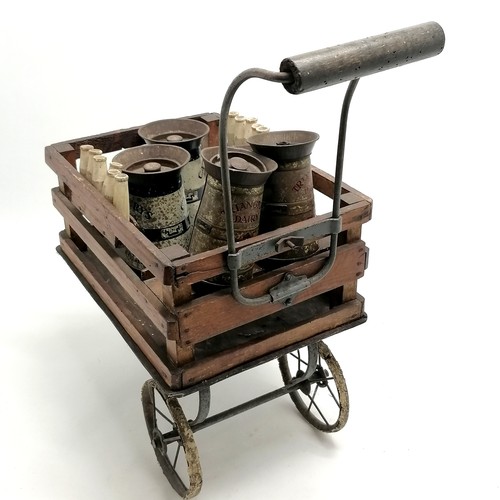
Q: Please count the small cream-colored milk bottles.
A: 11